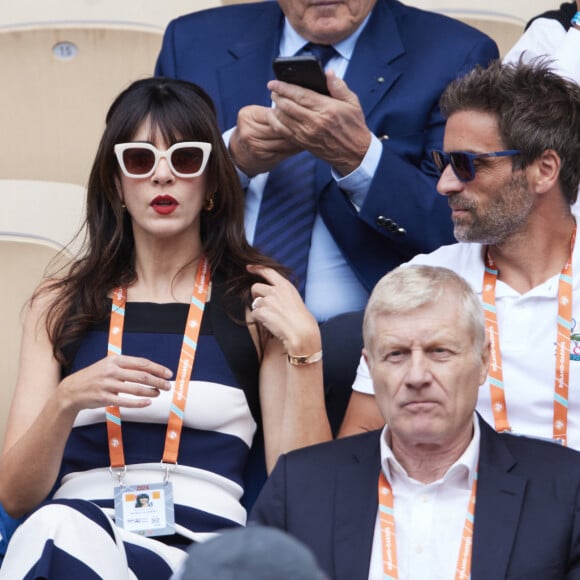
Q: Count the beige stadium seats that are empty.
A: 2